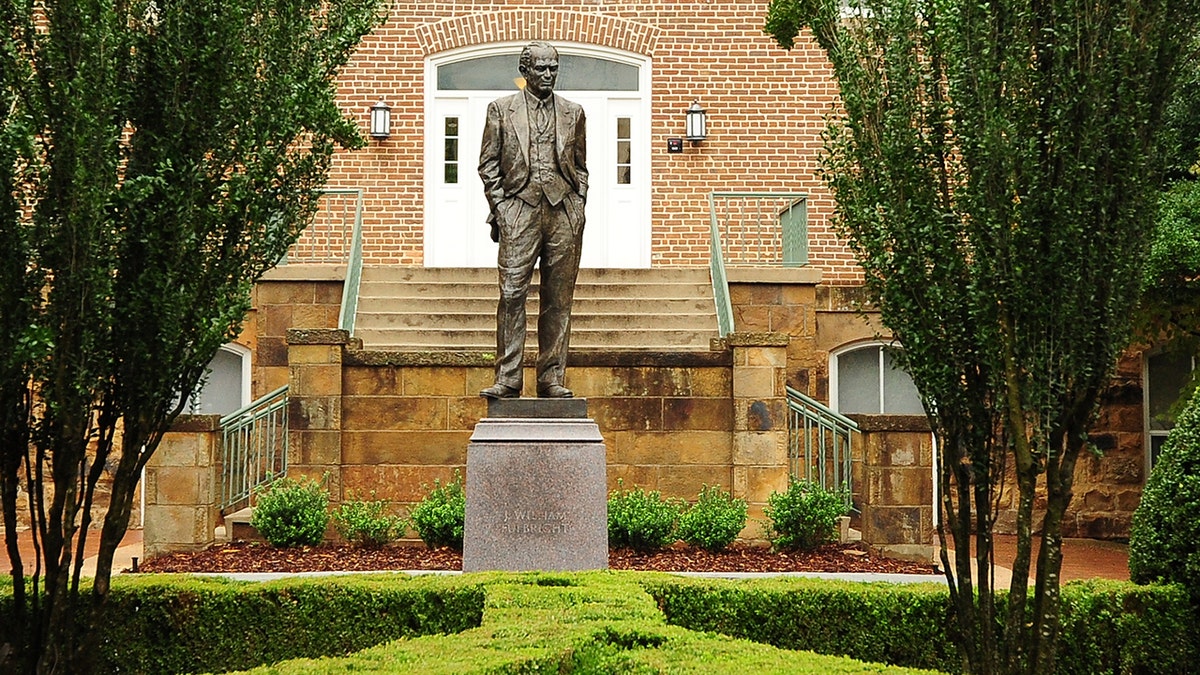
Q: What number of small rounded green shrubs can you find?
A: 6